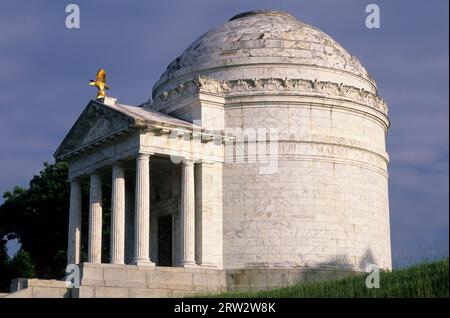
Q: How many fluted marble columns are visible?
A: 5